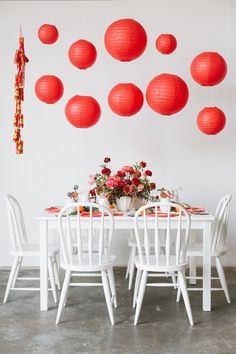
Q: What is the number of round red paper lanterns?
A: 10